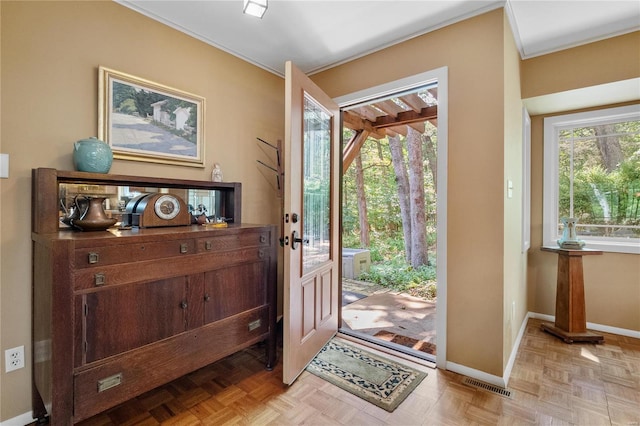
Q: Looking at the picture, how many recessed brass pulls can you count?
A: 8